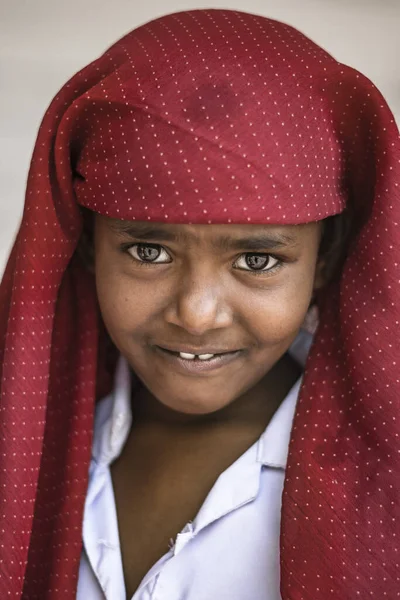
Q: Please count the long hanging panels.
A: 2